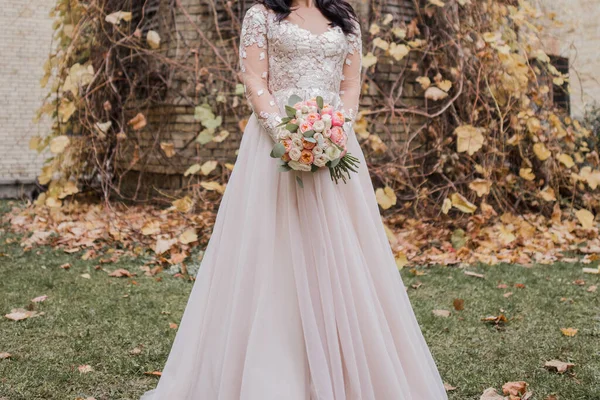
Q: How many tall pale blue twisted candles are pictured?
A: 0